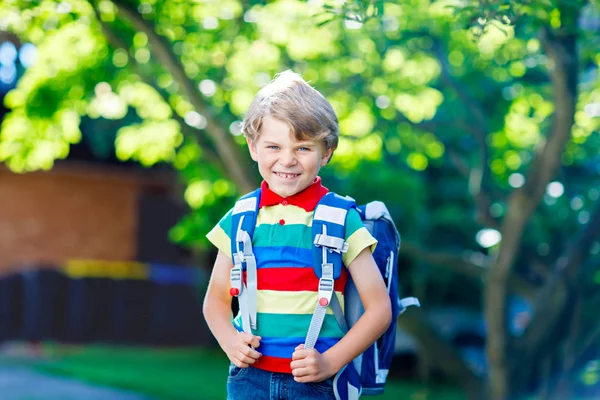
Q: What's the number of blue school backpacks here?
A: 1